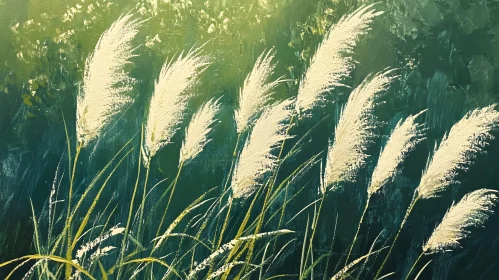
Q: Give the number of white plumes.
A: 10